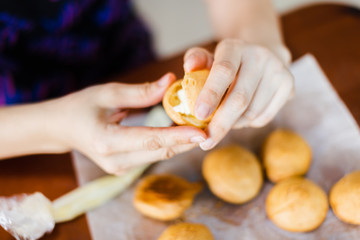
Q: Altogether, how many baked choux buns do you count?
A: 7